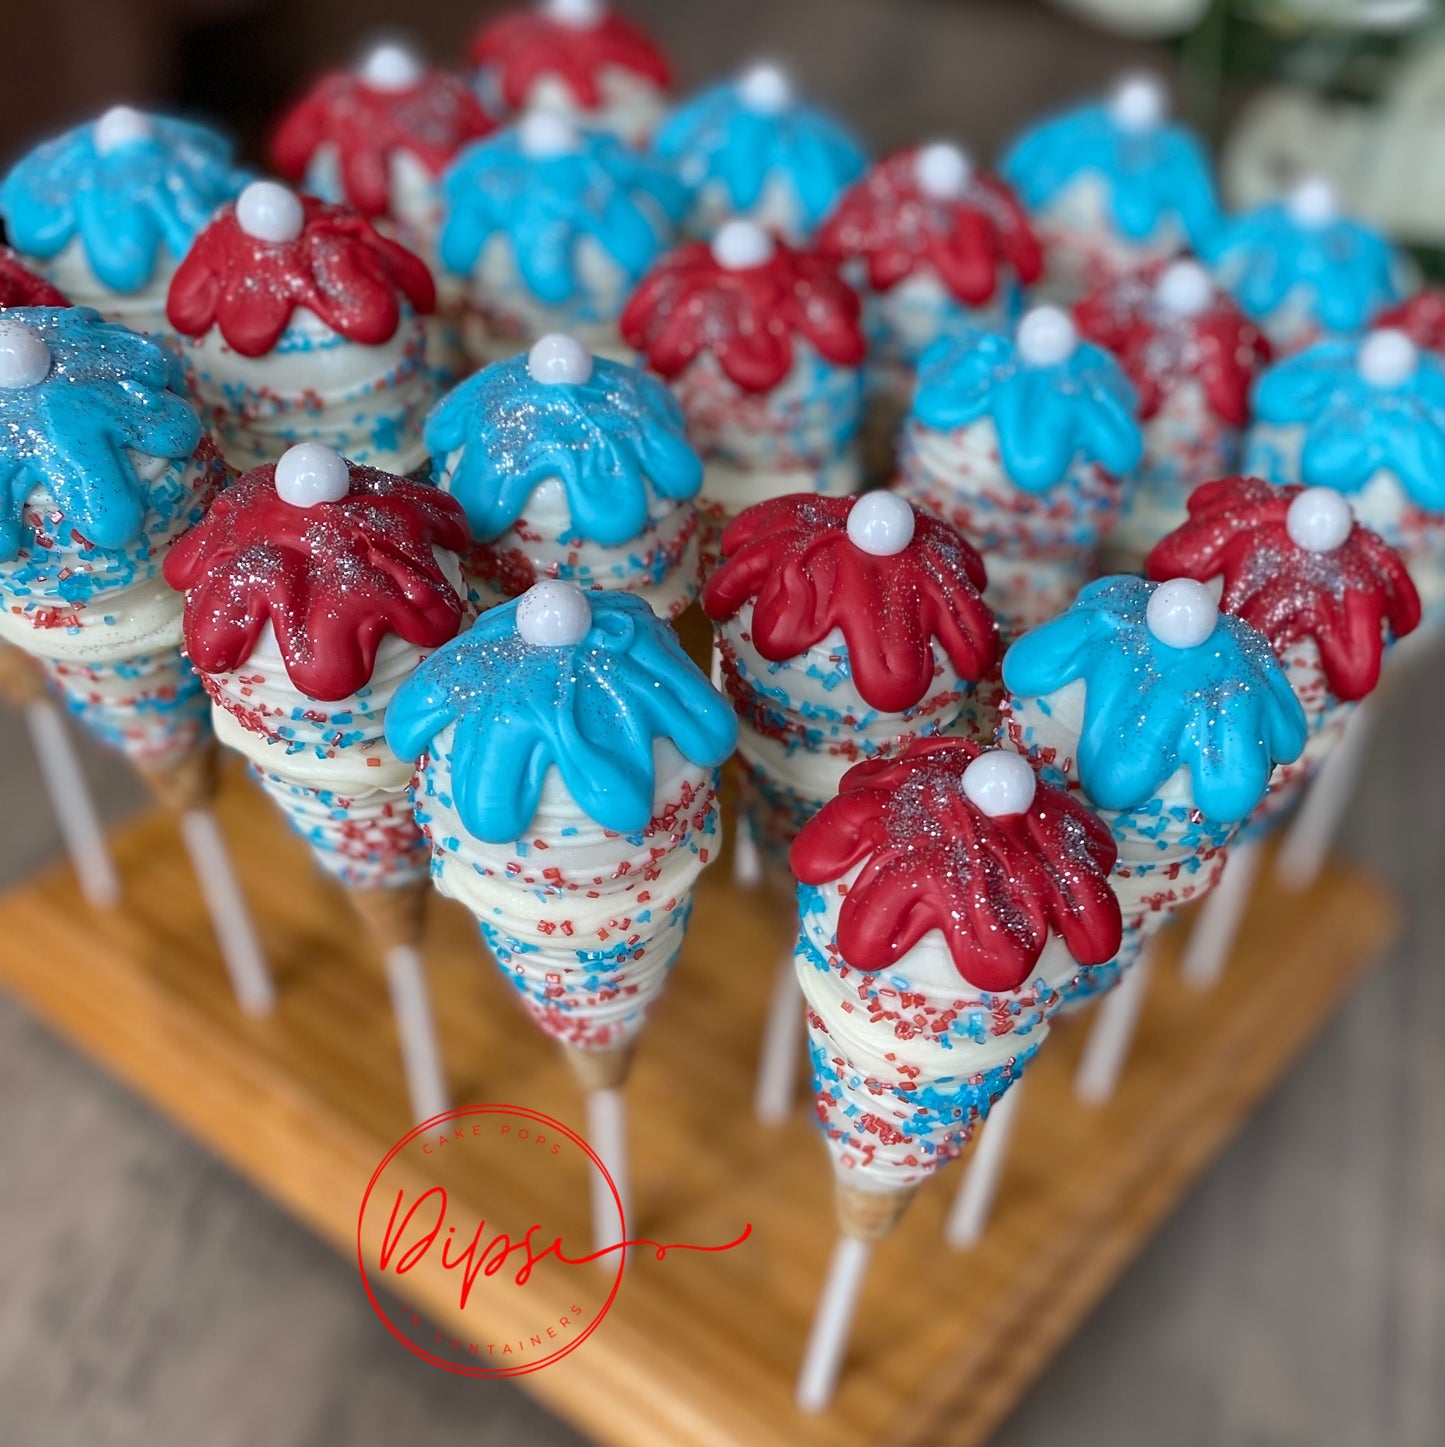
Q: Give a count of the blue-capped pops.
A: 11